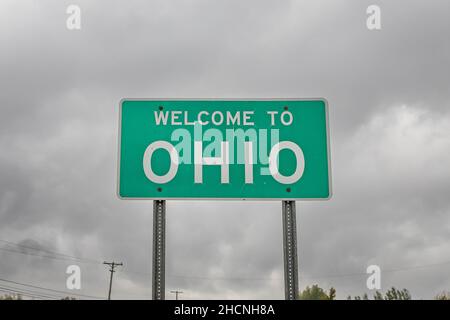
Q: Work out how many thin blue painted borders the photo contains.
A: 0